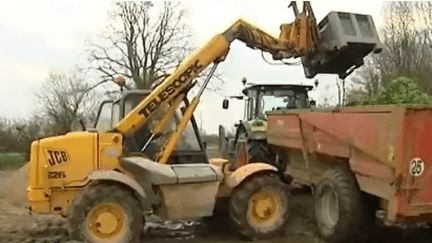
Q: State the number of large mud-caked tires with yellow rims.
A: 2